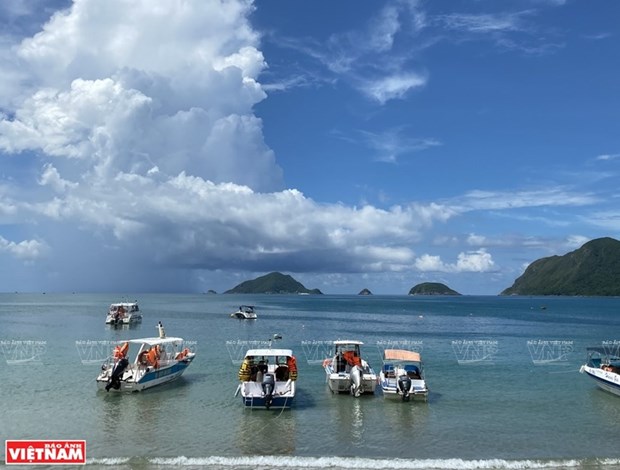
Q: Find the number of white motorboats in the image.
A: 7